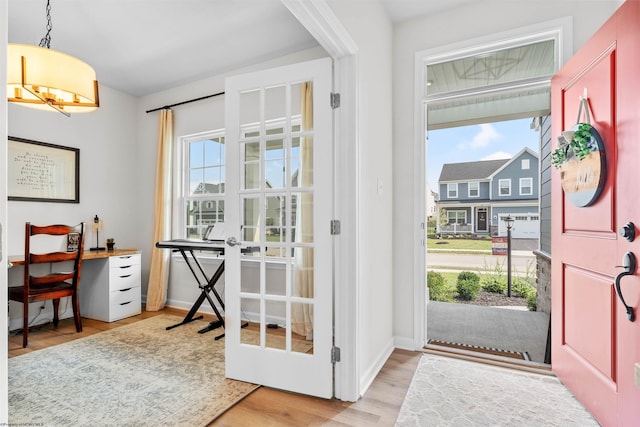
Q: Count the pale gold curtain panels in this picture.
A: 2